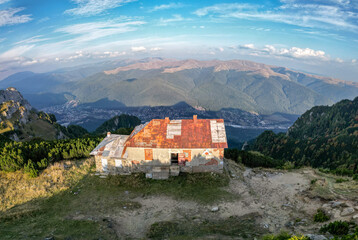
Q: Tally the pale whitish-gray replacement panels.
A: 2